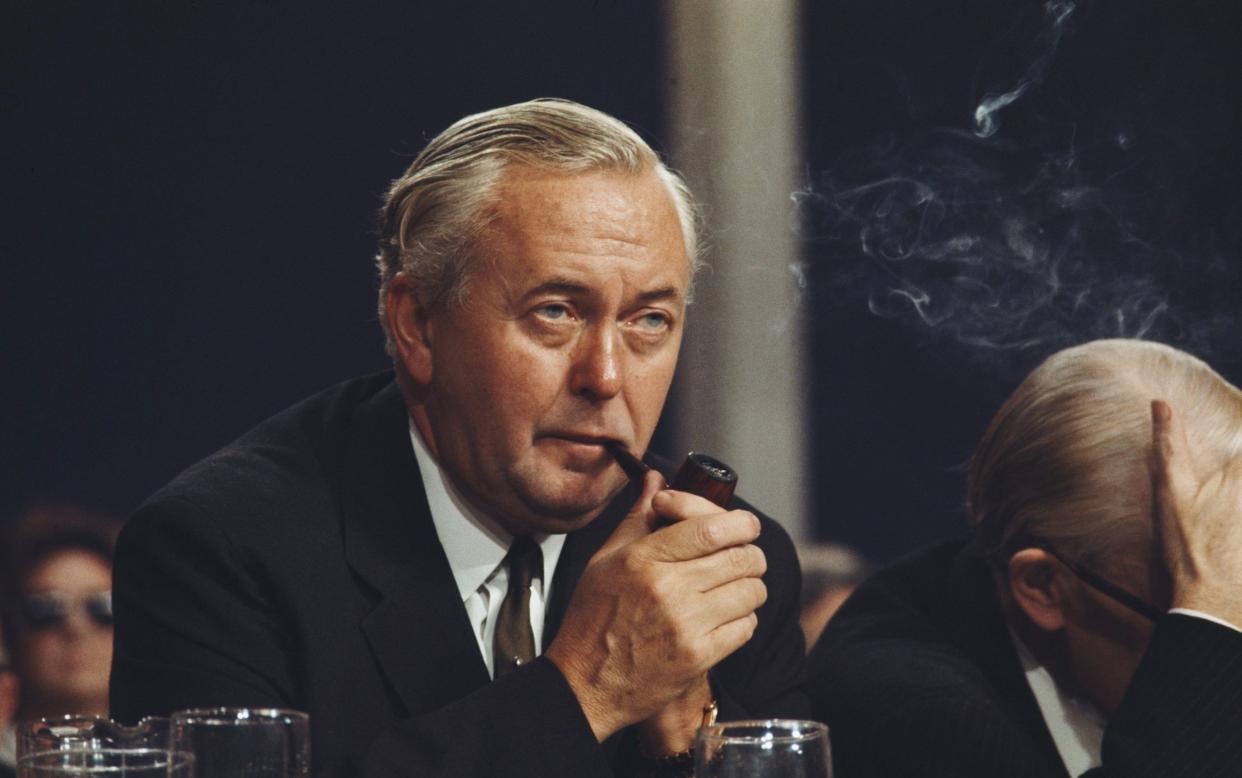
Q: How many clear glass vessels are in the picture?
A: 4